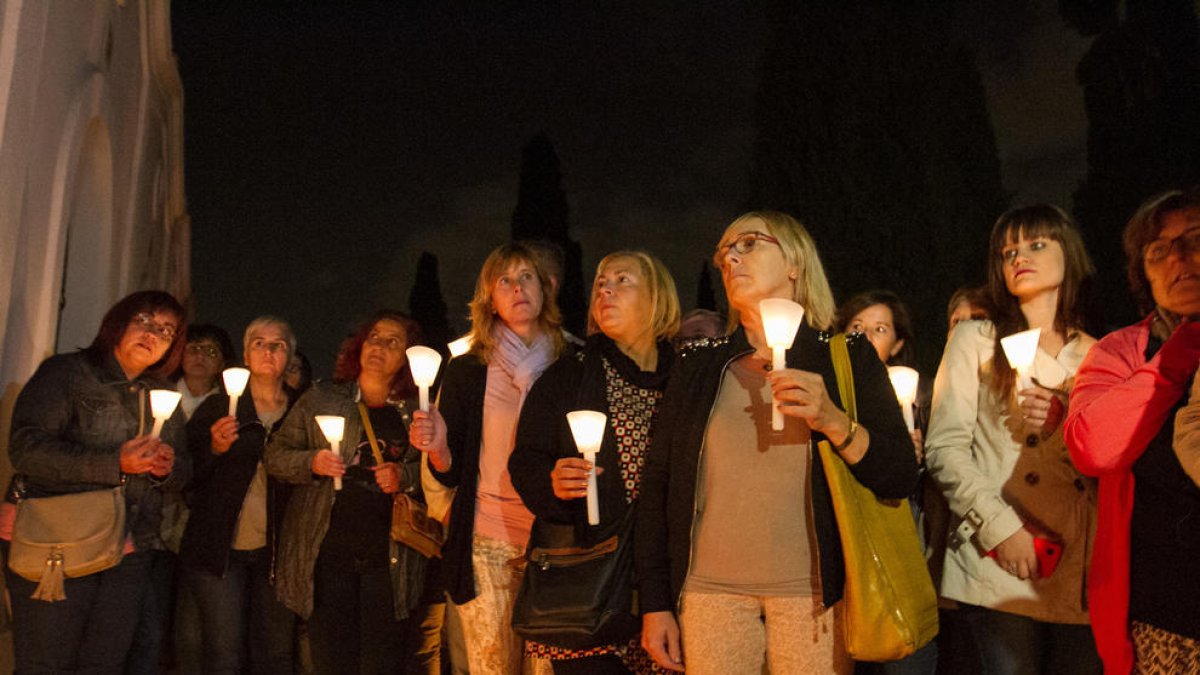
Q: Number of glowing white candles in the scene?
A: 9